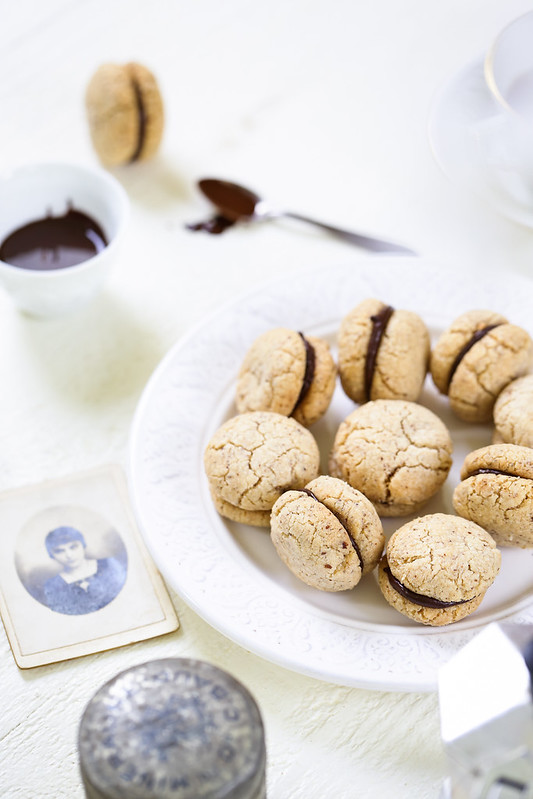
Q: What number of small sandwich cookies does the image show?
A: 10